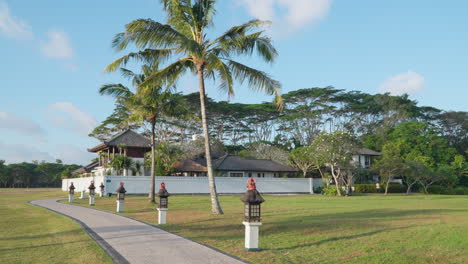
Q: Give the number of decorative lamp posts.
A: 6